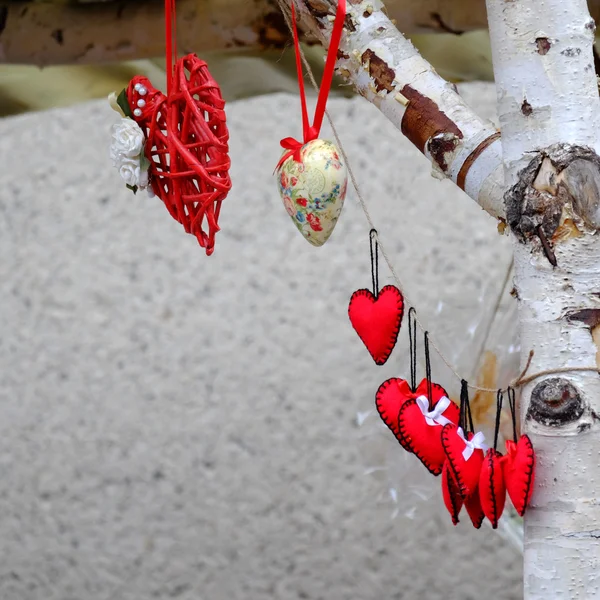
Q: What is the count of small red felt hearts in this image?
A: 8